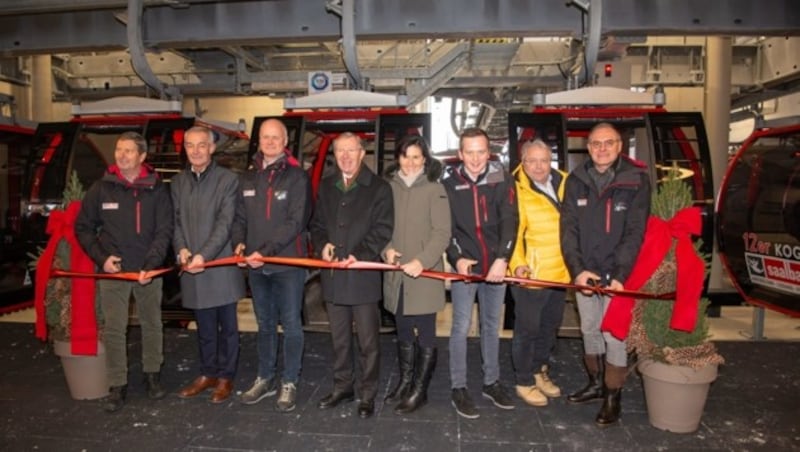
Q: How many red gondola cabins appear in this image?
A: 5